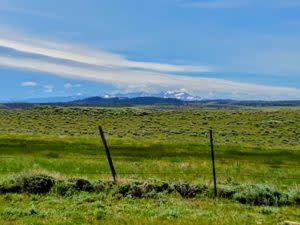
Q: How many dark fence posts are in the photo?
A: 2